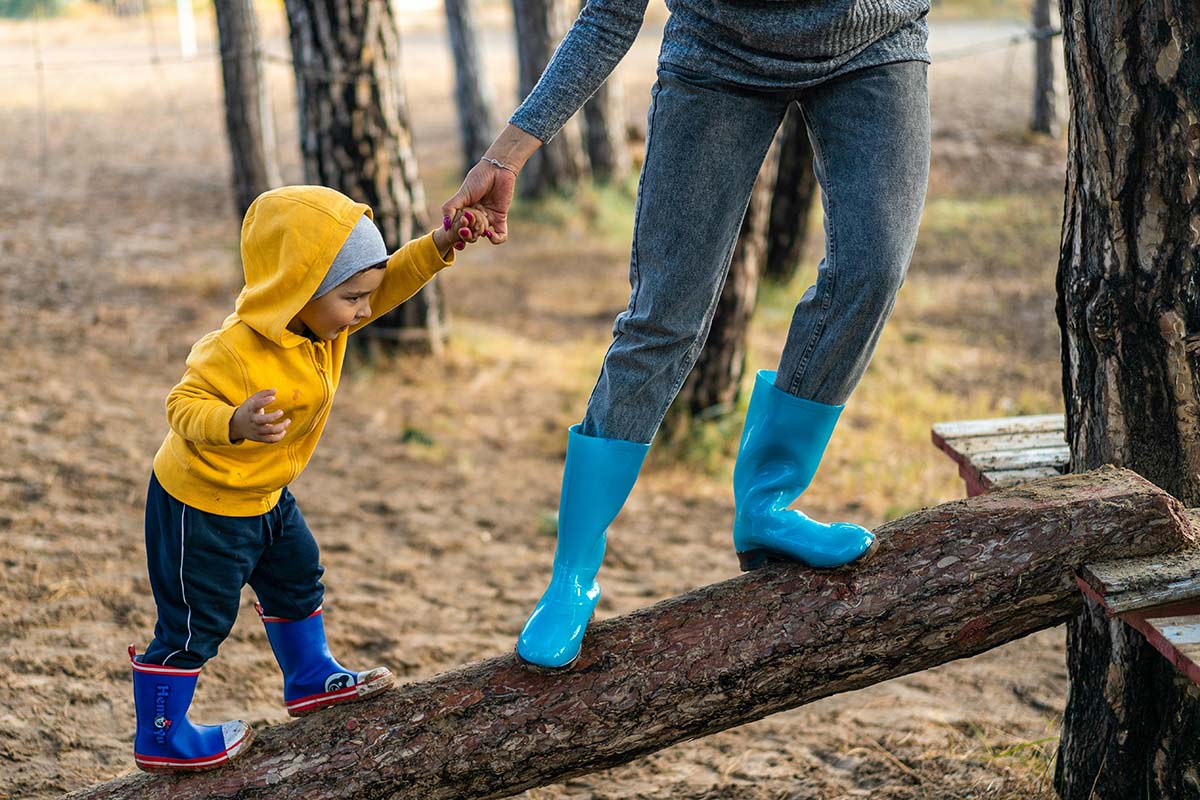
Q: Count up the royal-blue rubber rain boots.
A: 2